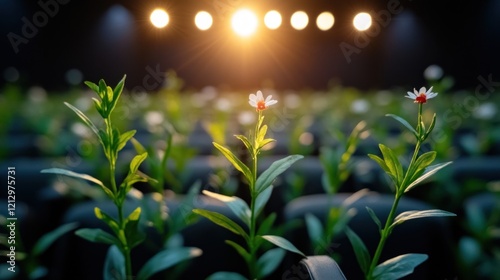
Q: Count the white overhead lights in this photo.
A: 7